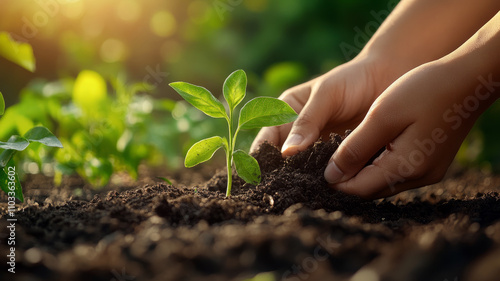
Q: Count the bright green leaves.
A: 5